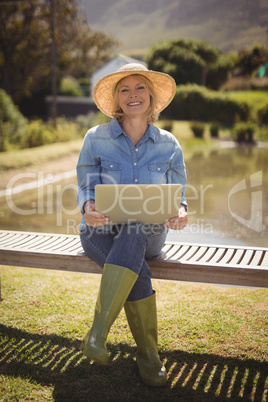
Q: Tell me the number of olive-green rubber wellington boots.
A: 2